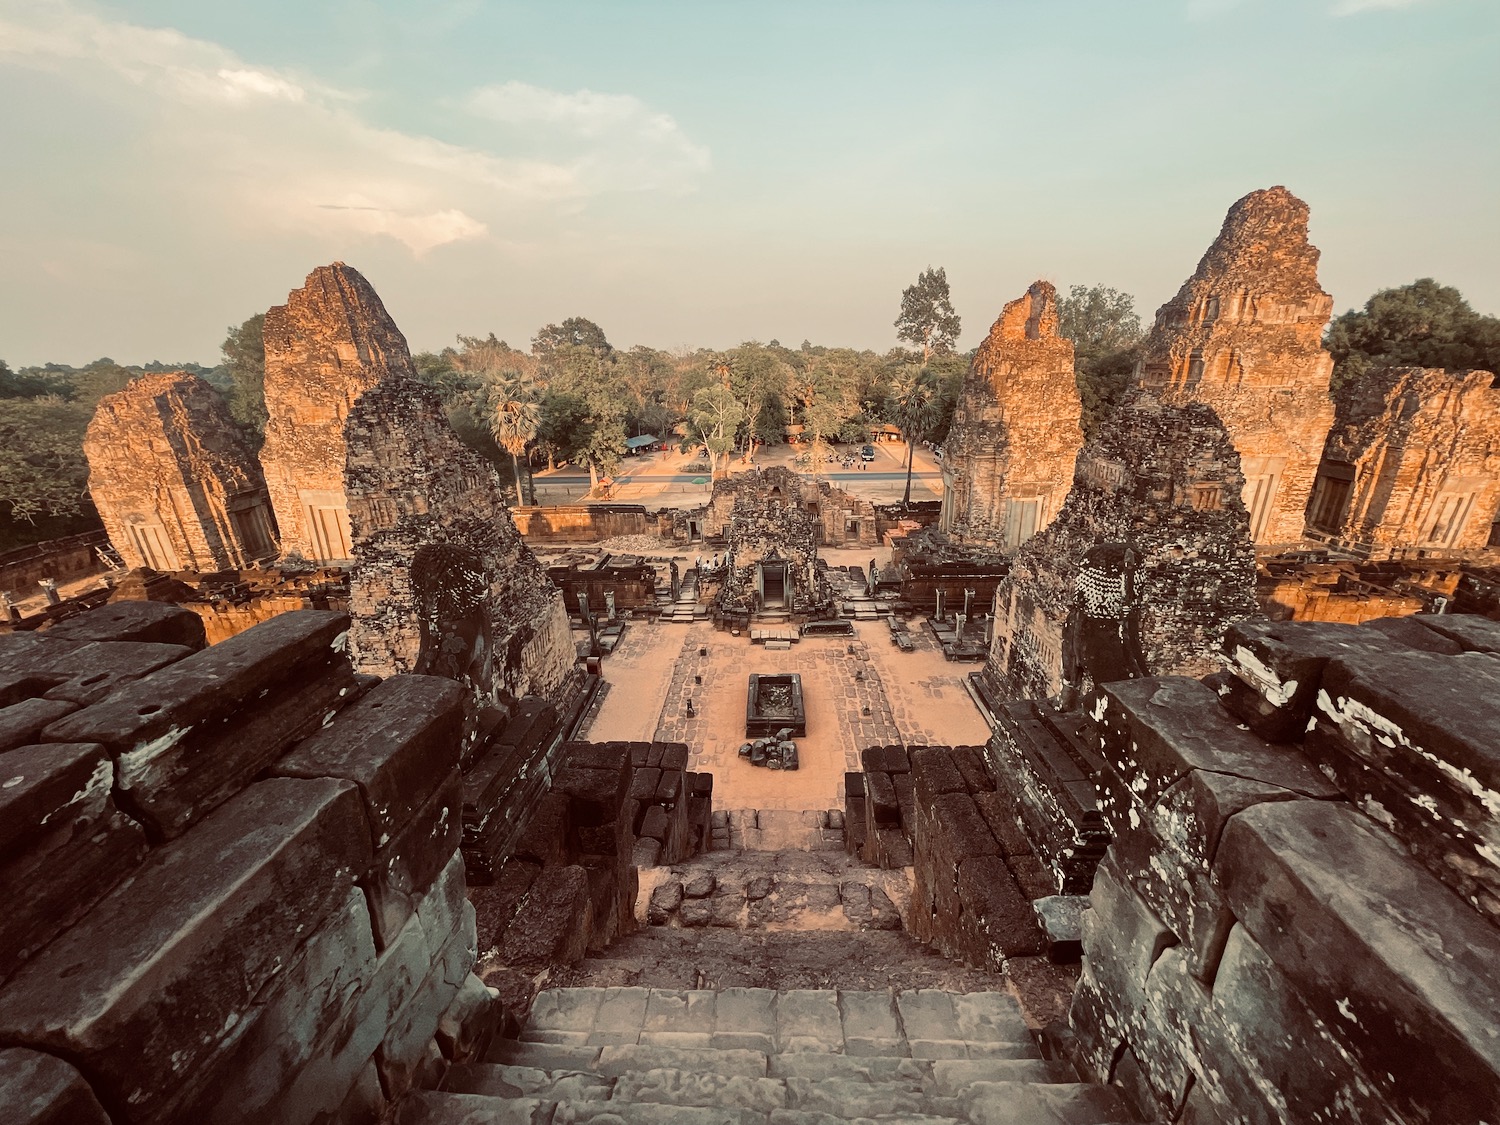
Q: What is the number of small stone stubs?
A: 6